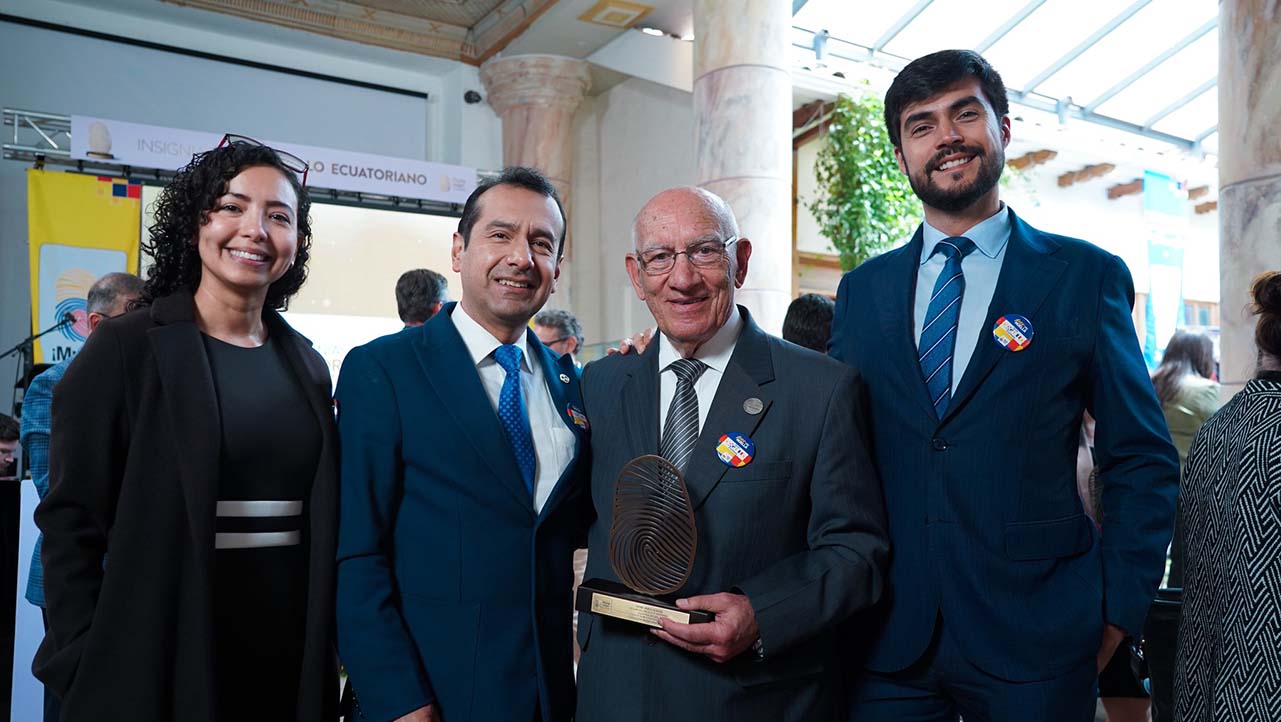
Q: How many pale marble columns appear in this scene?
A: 3